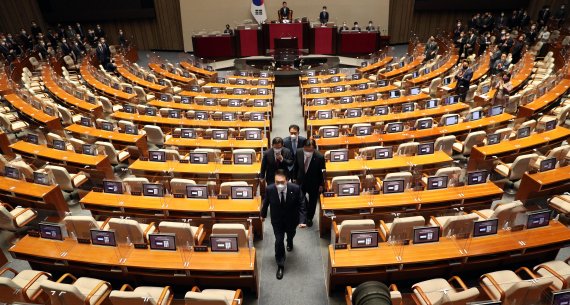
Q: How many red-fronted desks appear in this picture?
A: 5